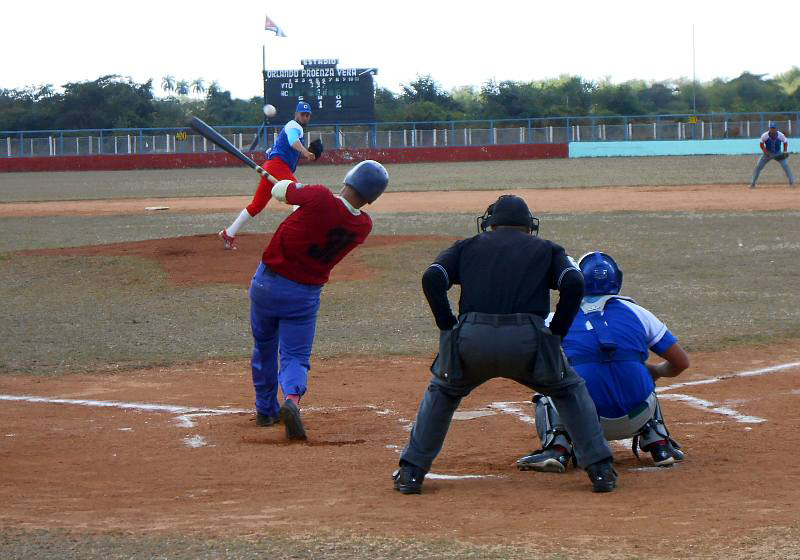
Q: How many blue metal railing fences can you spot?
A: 1